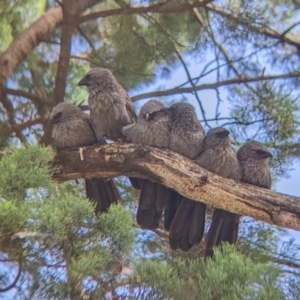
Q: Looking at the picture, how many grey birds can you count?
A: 6